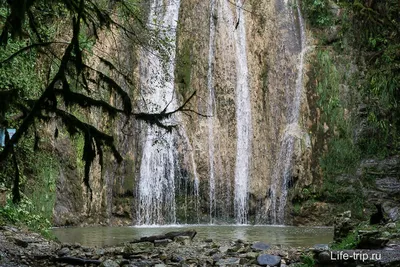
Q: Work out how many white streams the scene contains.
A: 4